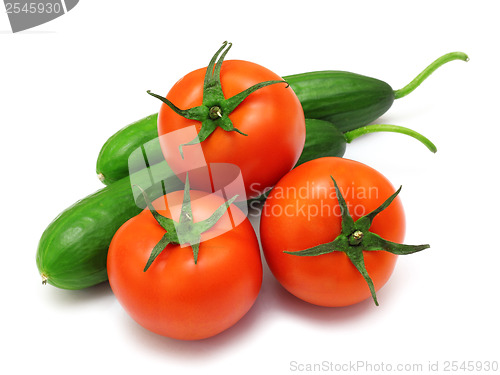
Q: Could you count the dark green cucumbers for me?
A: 2